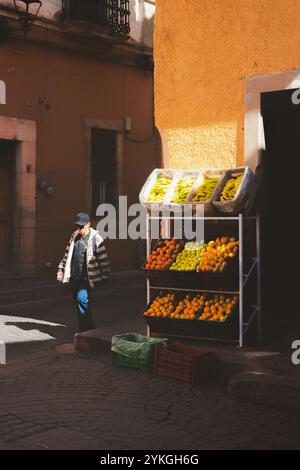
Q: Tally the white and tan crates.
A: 4